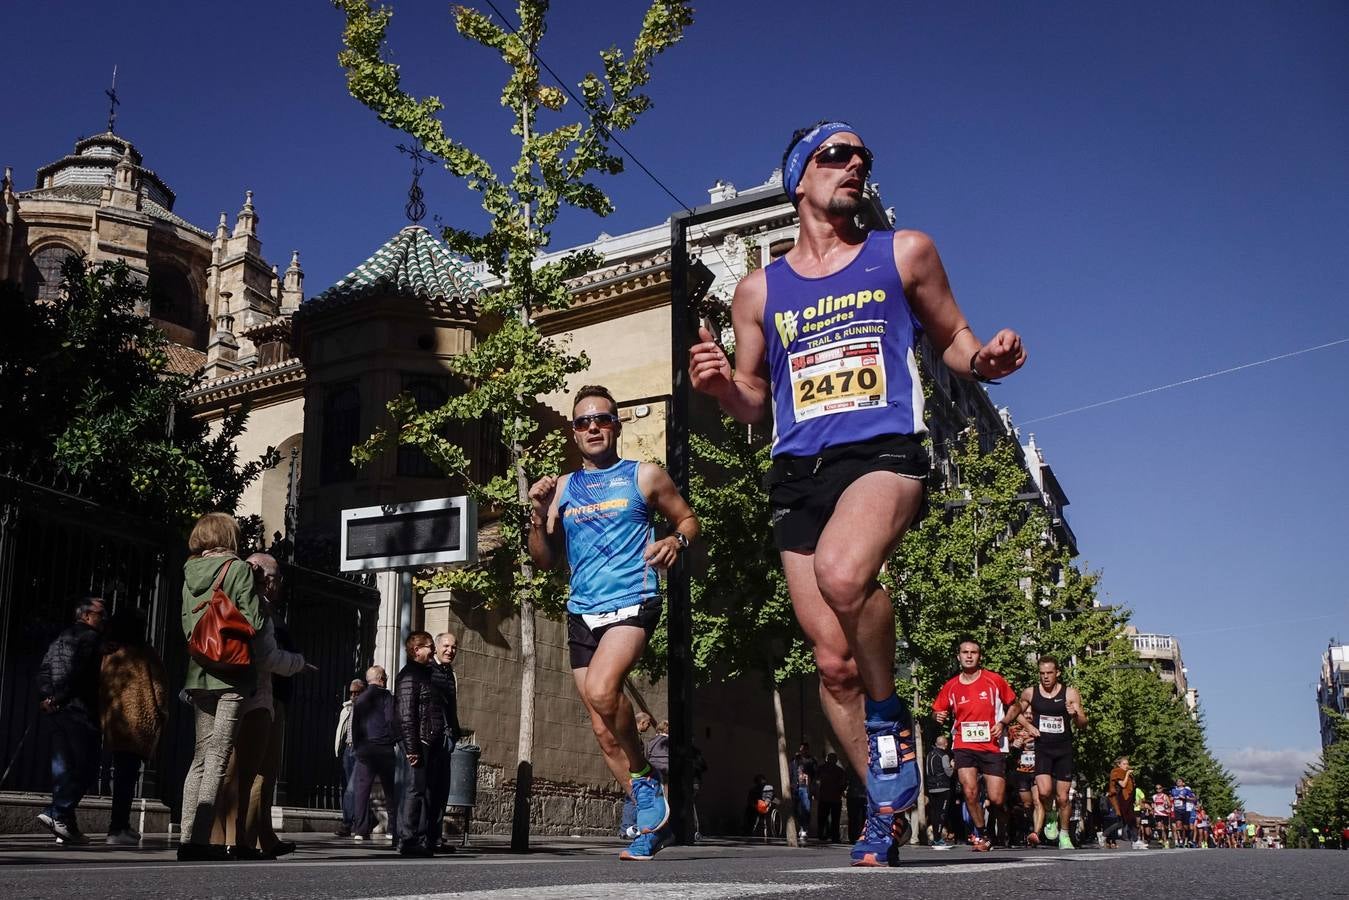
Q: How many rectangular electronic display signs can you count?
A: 1